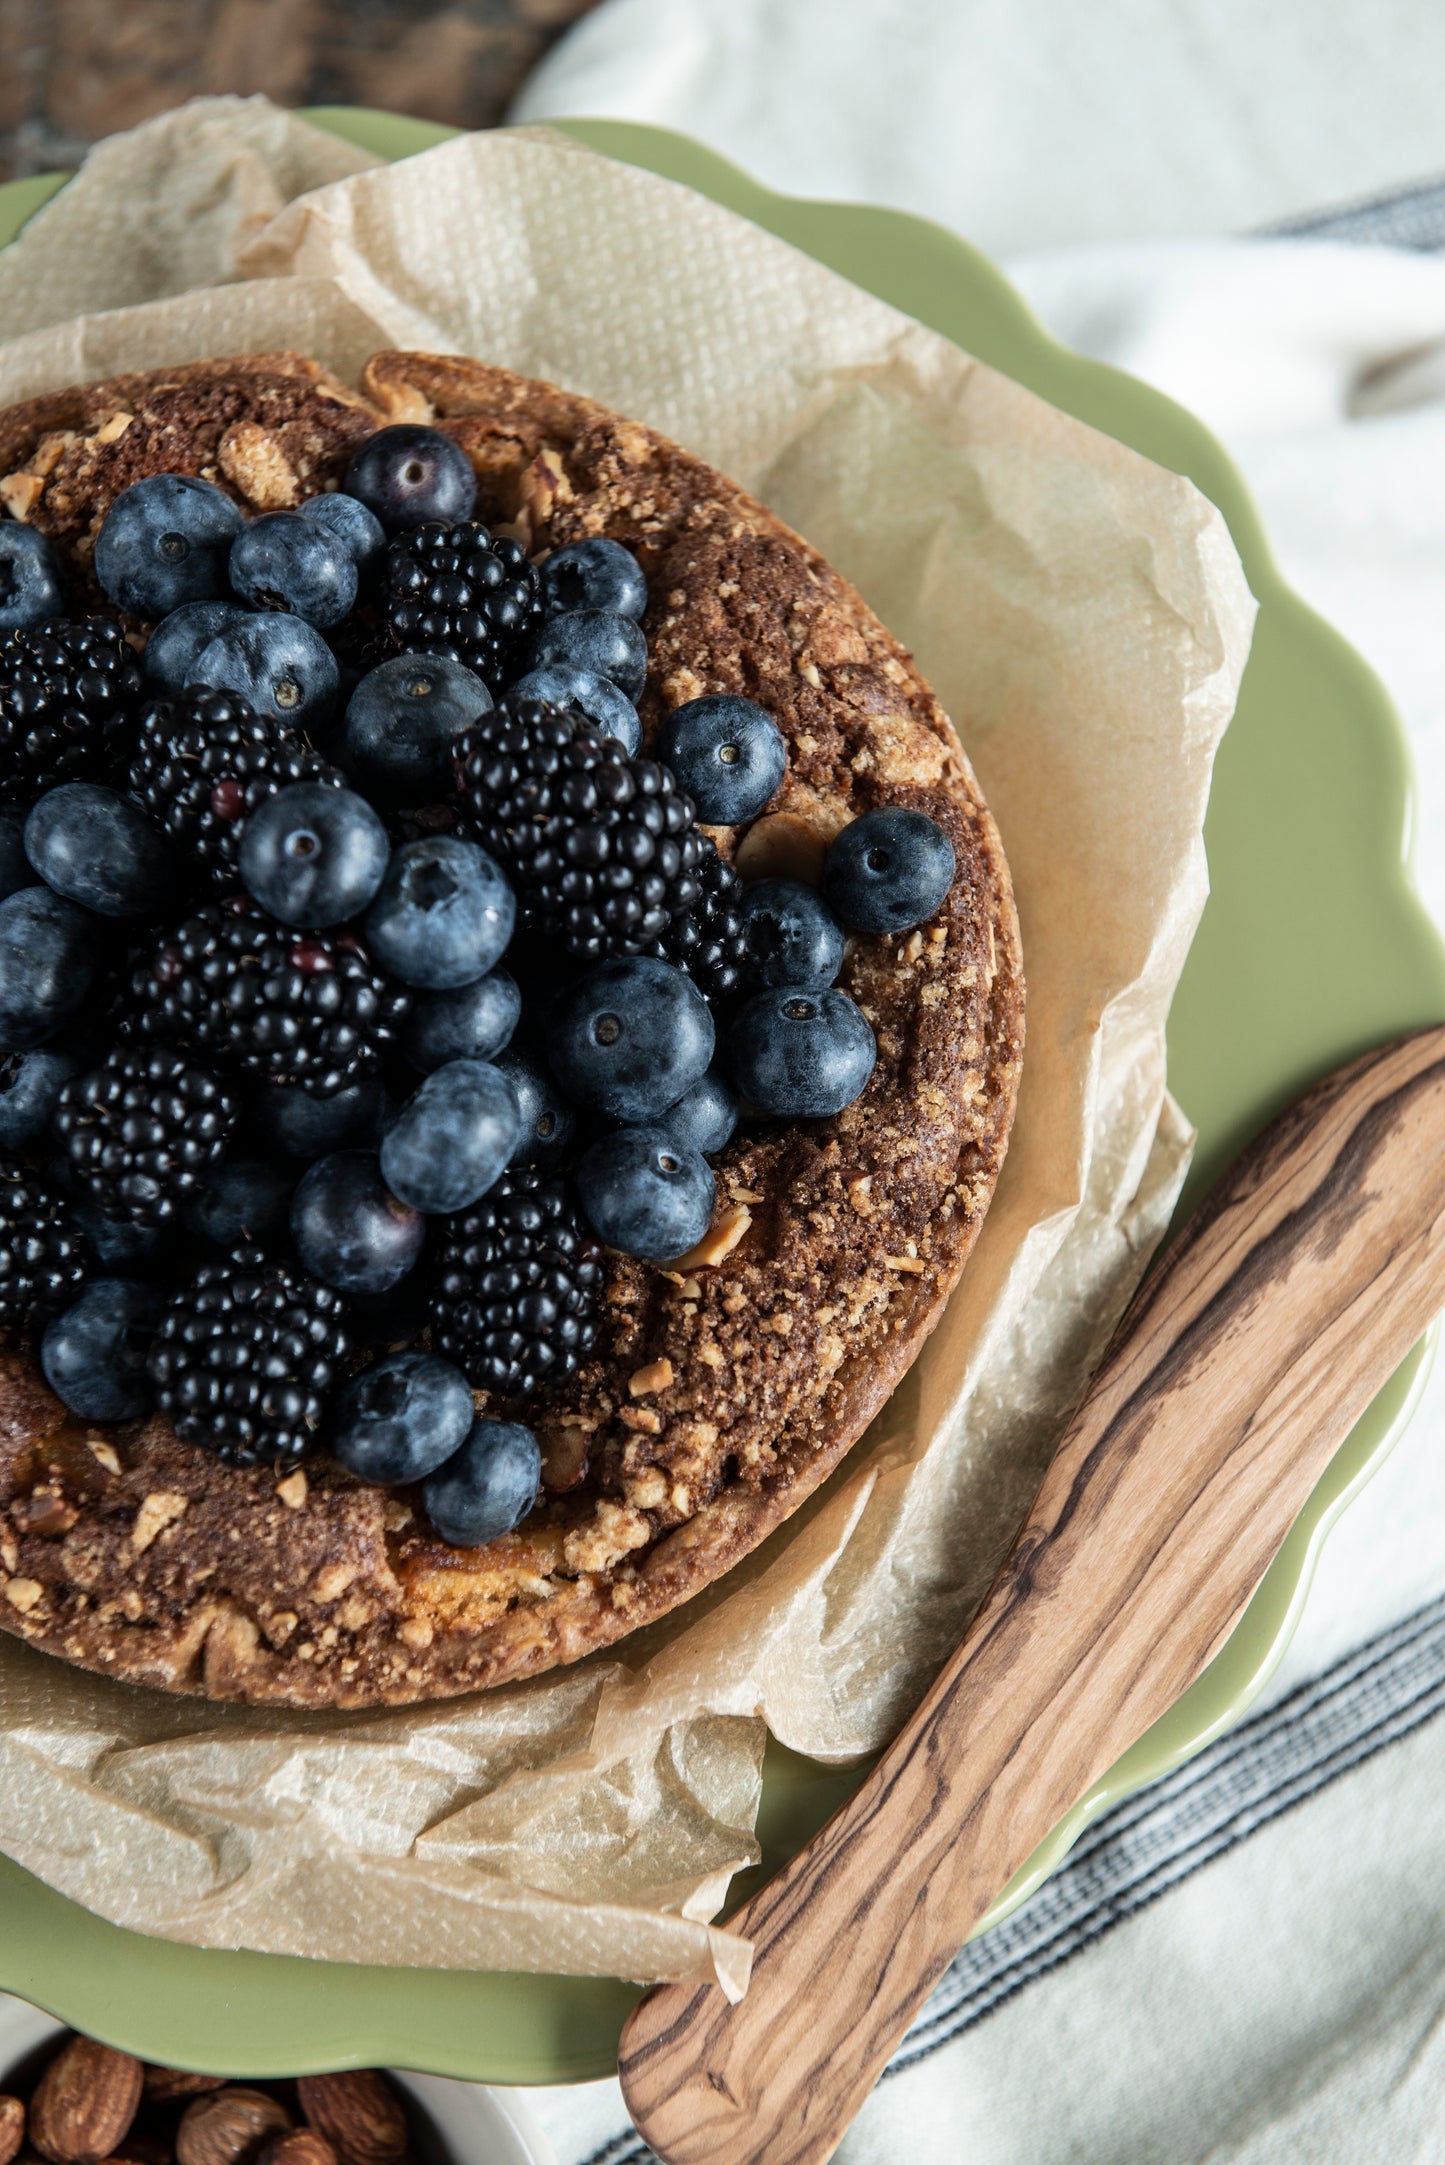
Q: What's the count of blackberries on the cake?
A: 10